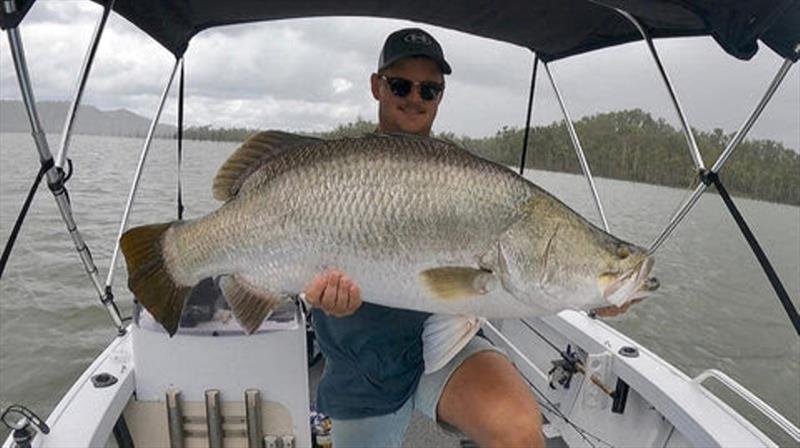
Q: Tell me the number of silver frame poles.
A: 6